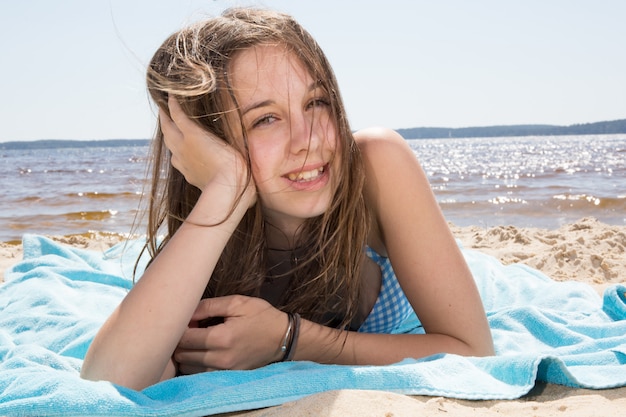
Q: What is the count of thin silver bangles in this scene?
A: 1